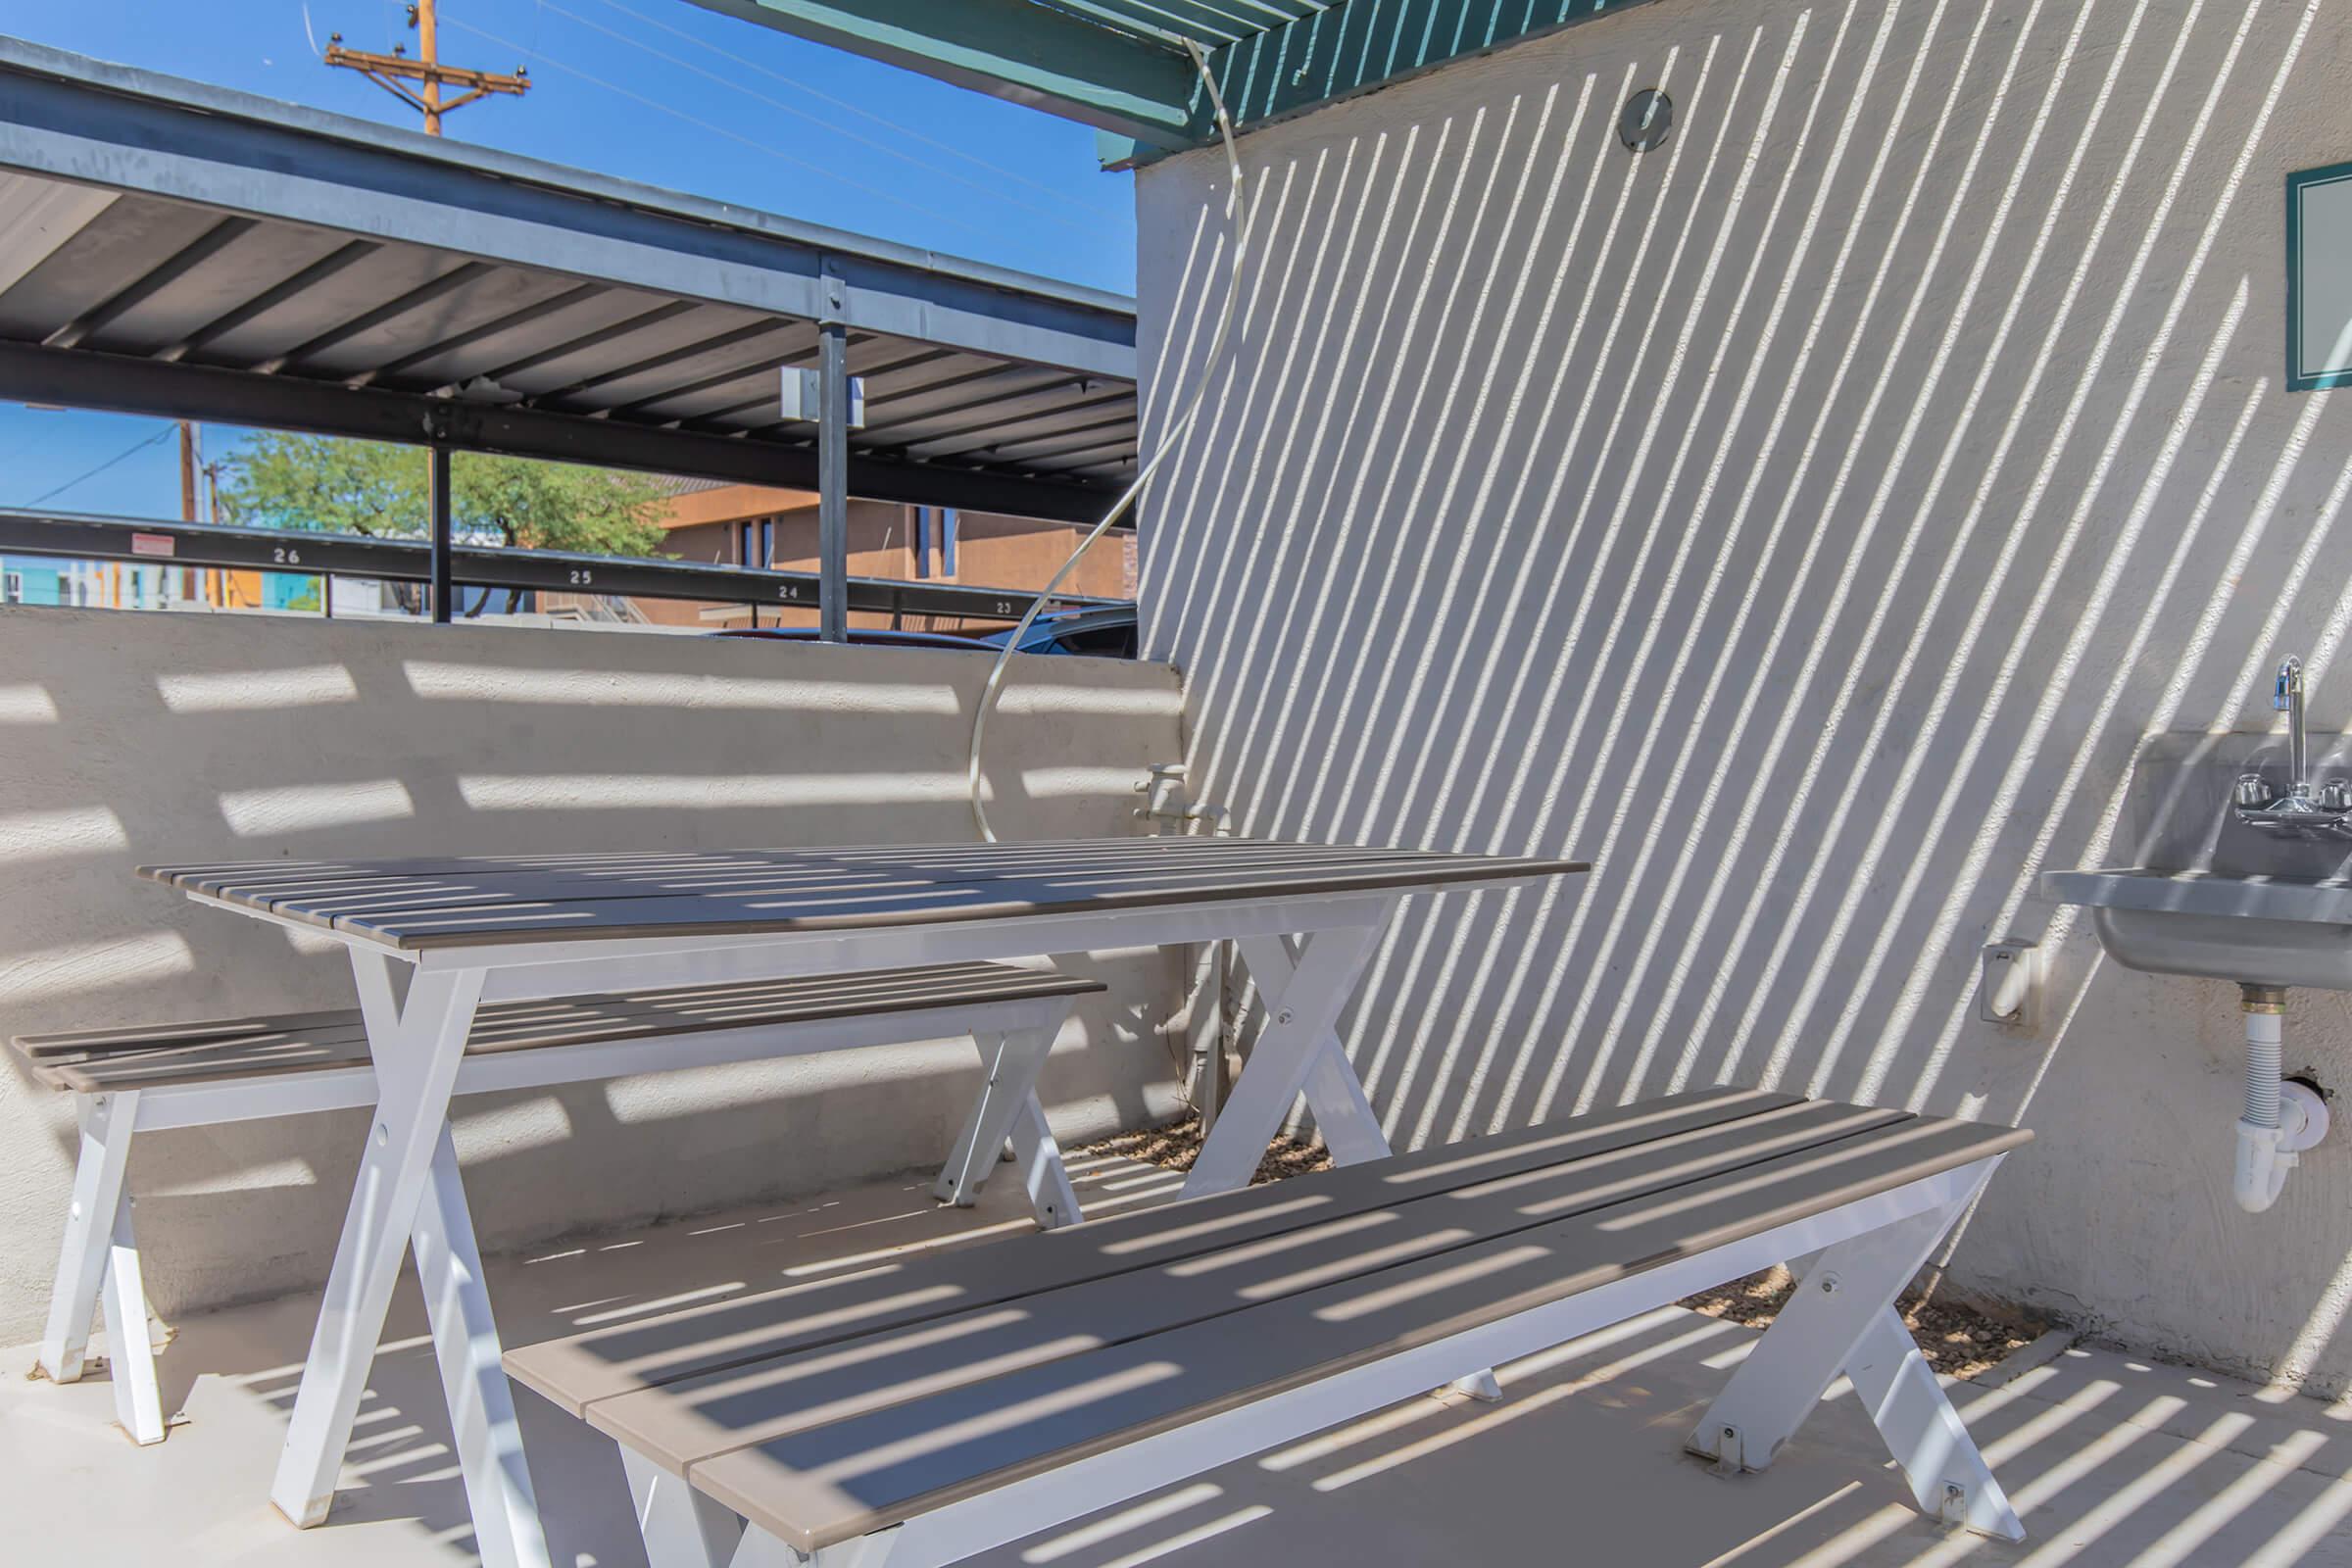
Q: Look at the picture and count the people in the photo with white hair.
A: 0